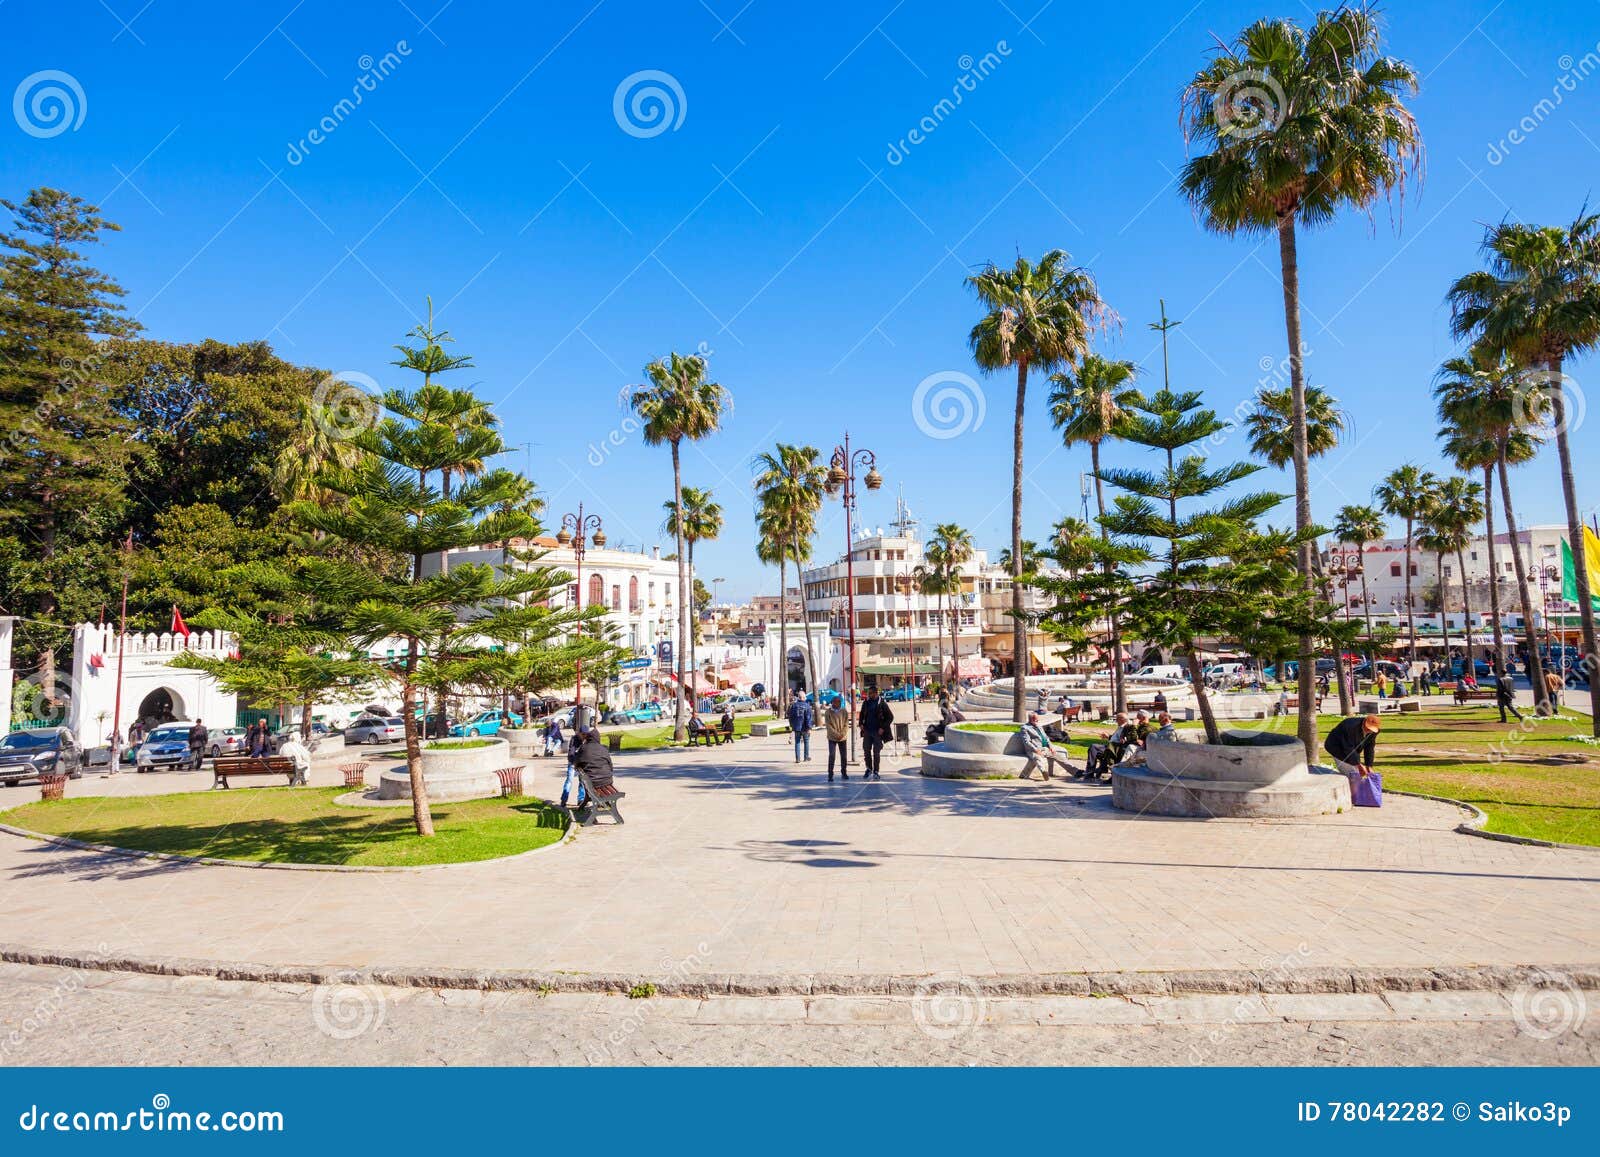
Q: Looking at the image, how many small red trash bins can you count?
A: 3